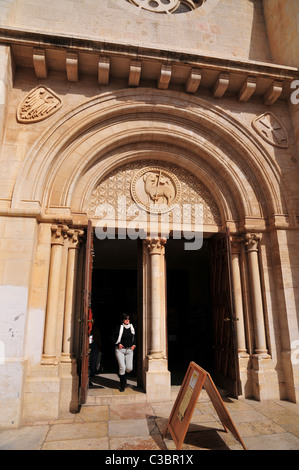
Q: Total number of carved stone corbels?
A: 9